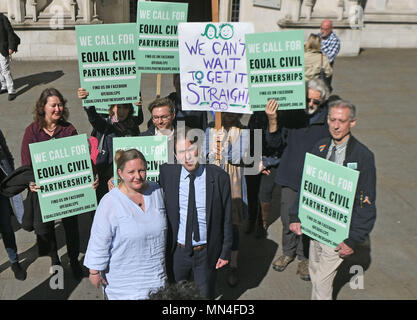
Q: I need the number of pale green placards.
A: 6